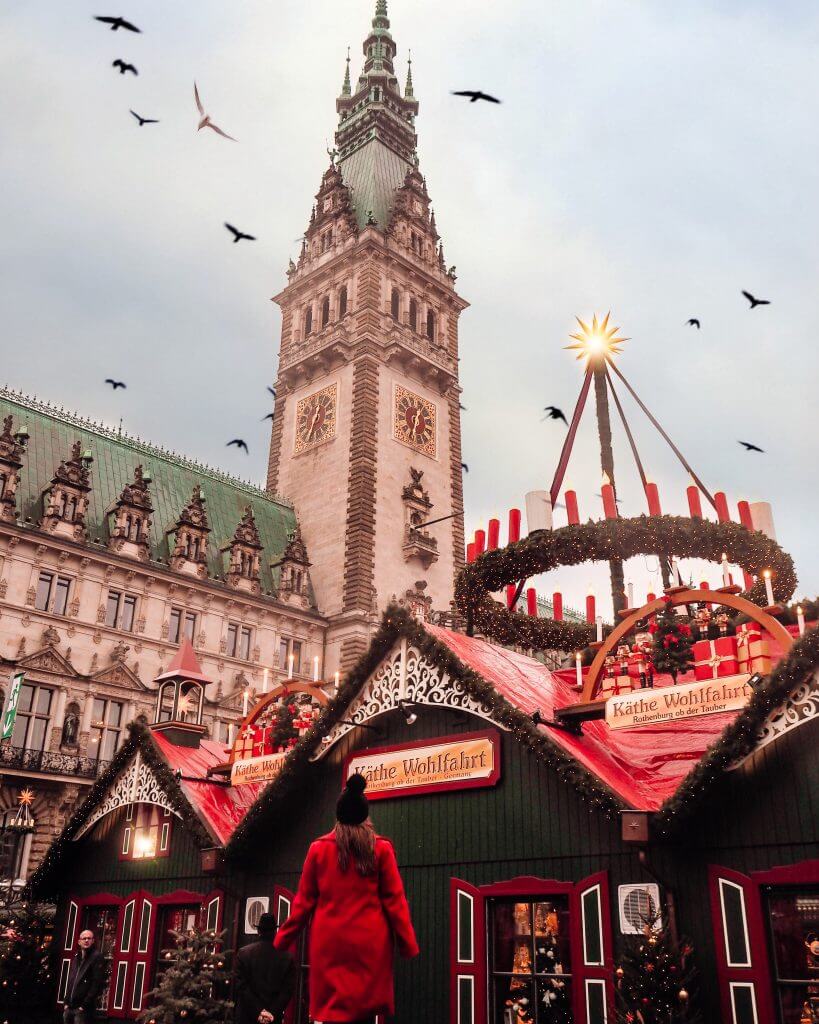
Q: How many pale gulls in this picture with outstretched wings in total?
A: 1